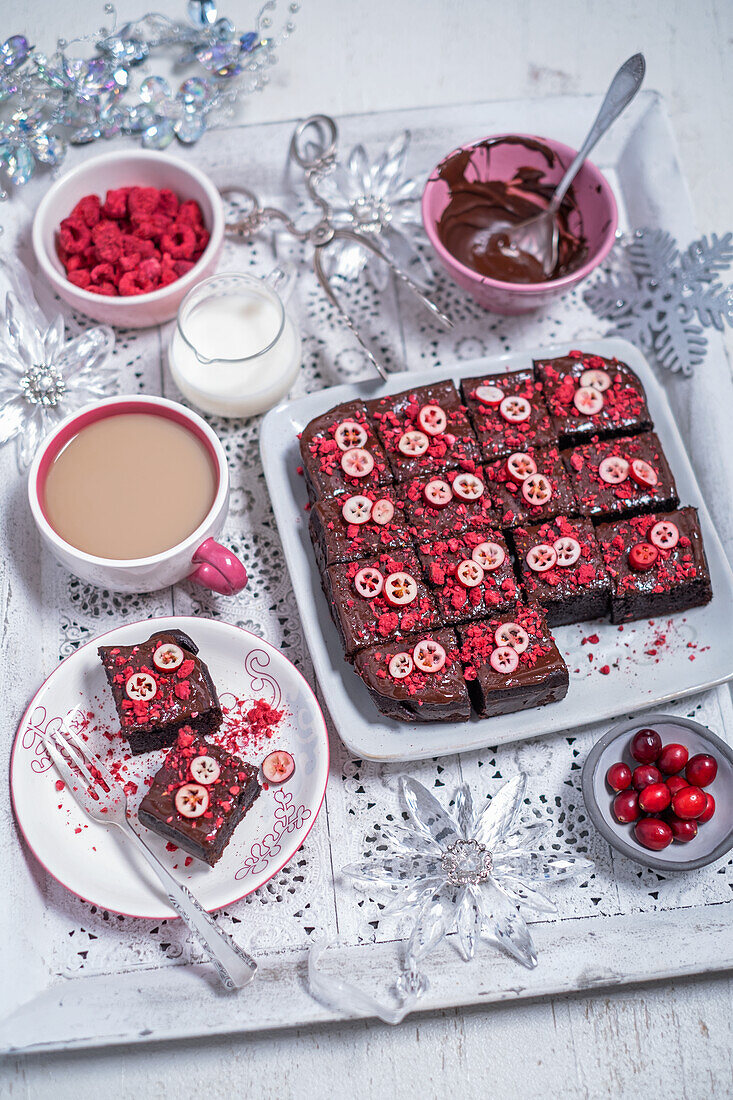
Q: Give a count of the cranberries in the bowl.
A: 12